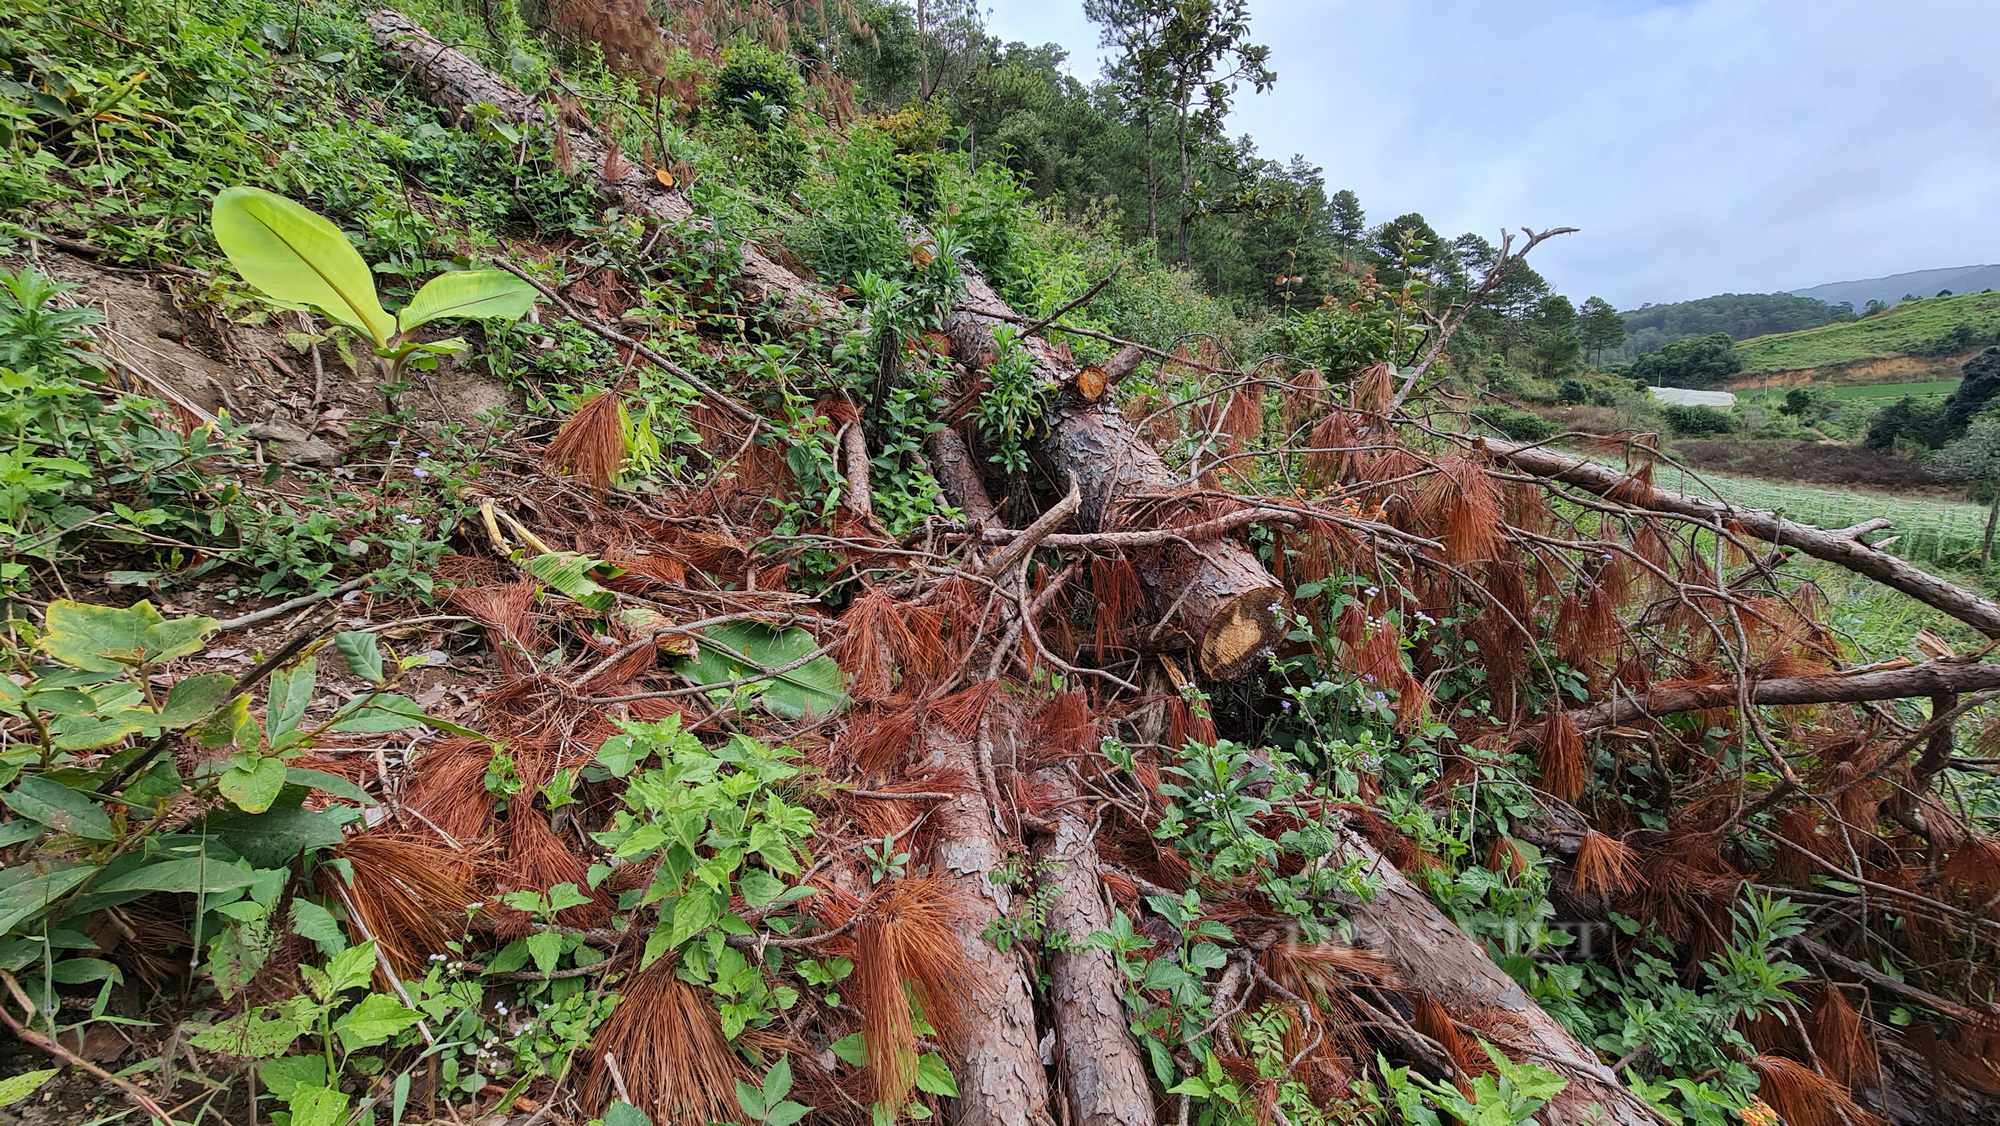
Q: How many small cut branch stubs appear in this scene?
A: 3